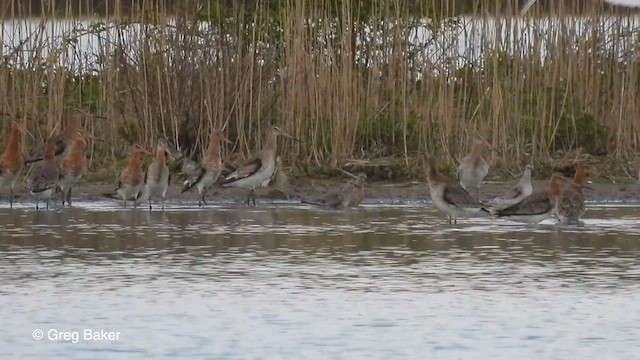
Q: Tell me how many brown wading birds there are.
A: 14